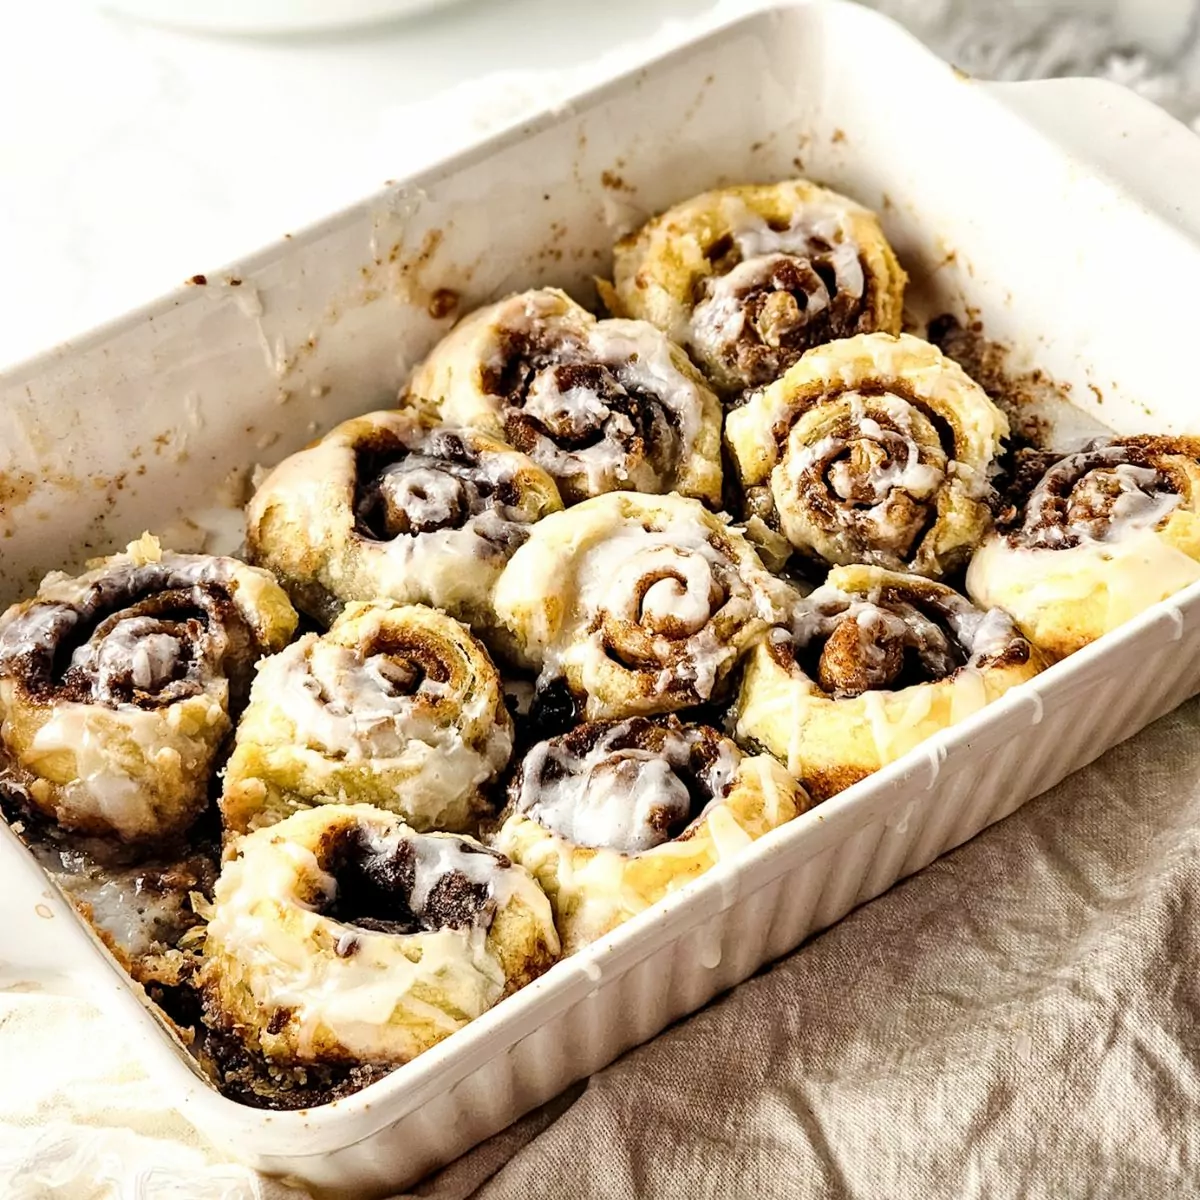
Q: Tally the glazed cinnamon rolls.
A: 11